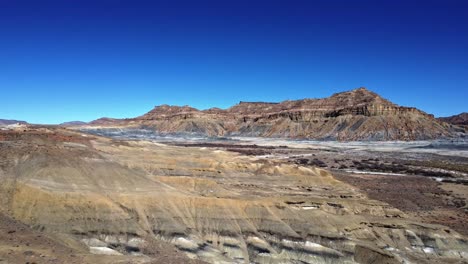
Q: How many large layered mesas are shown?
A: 1